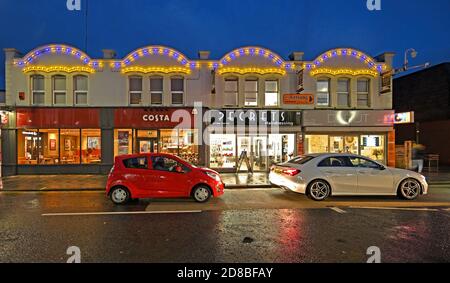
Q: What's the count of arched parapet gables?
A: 4